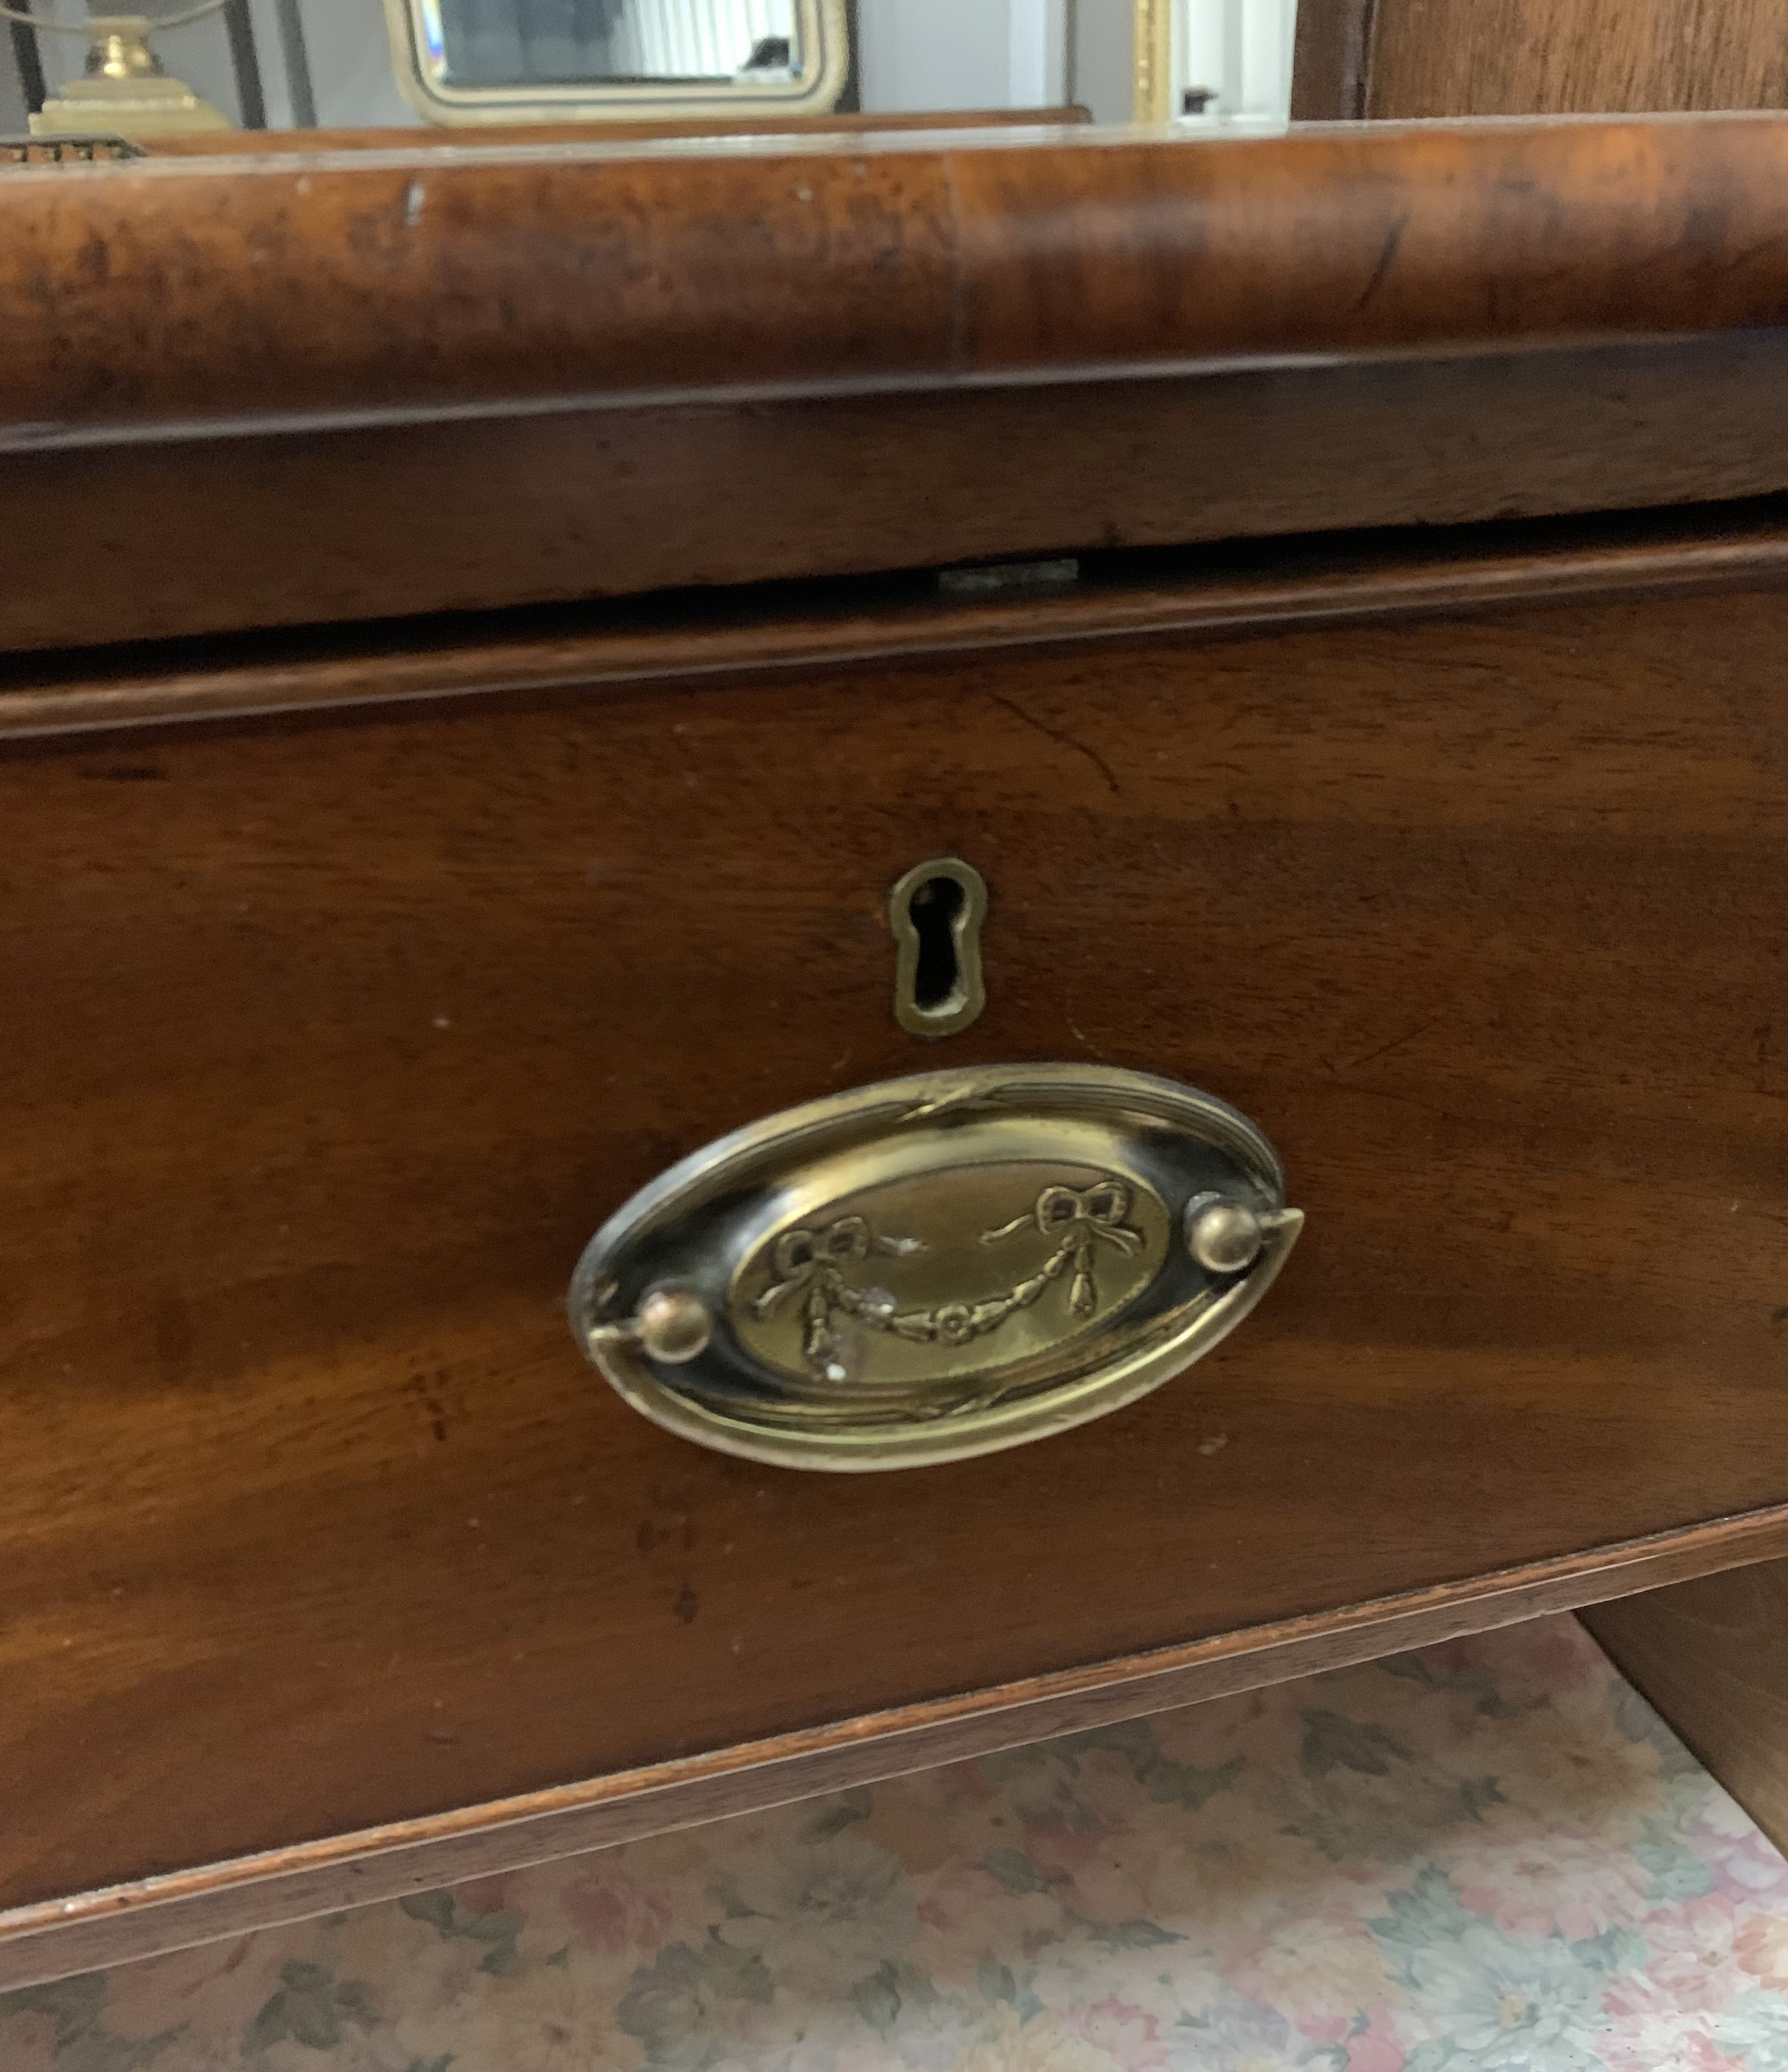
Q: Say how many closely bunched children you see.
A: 0